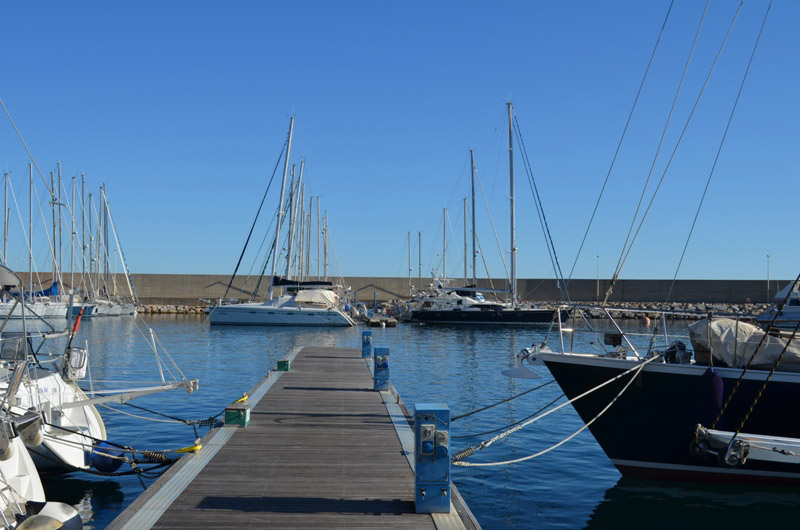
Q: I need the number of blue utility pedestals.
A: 3